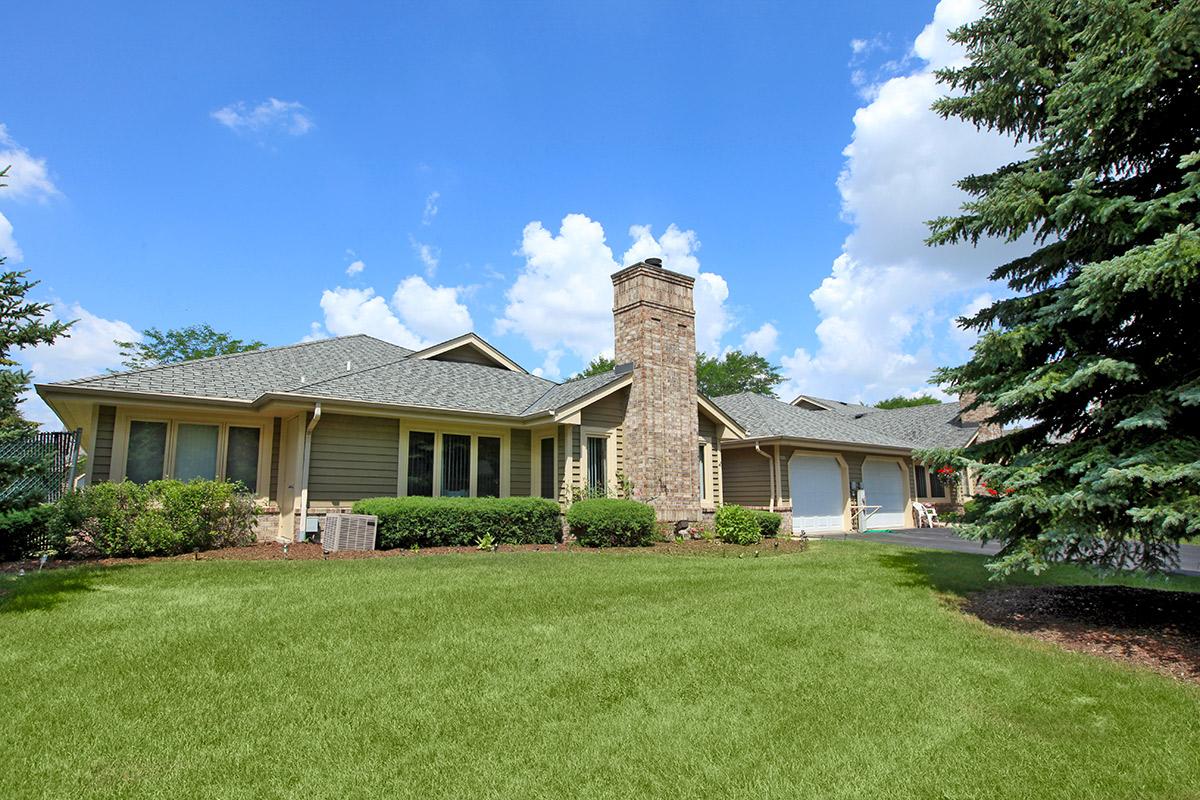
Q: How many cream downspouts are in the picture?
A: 2